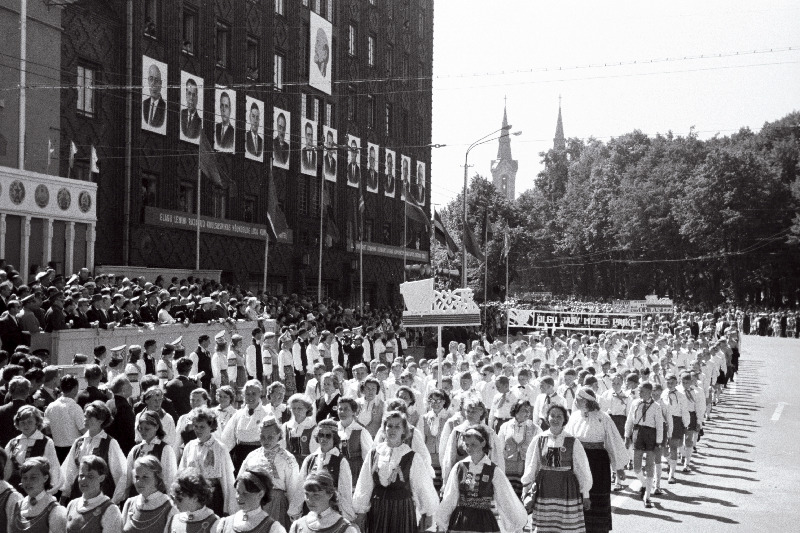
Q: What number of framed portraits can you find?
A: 13